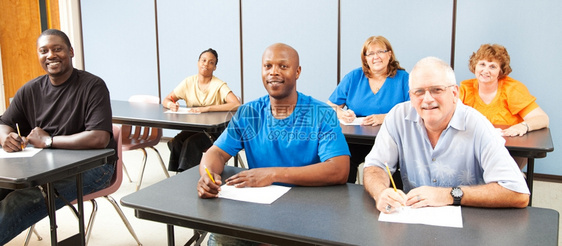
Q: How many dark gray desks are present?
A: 4